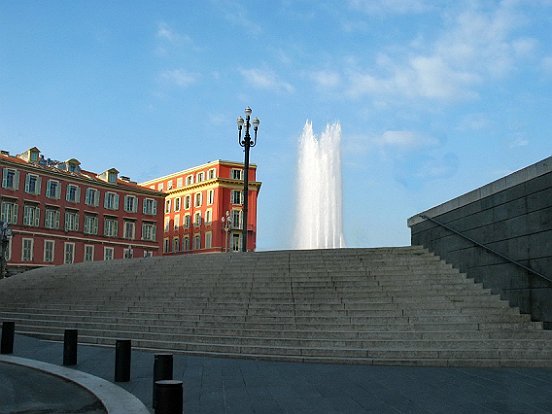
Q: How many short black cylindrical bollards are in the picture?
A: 5